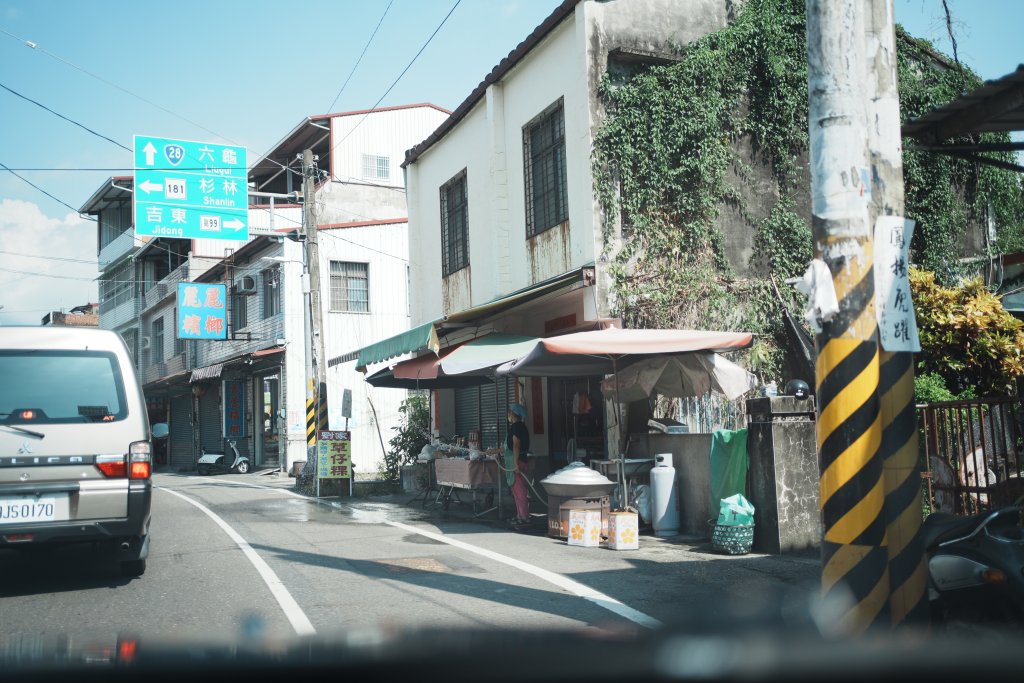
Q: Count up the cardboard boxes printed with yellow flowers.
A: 2